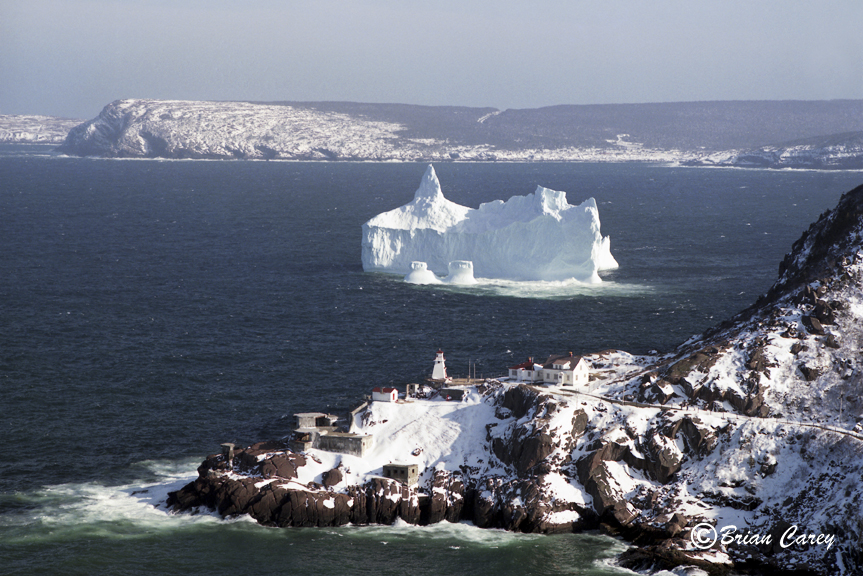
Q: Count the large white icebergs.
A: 1